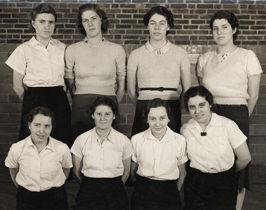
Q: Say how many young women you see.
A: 8